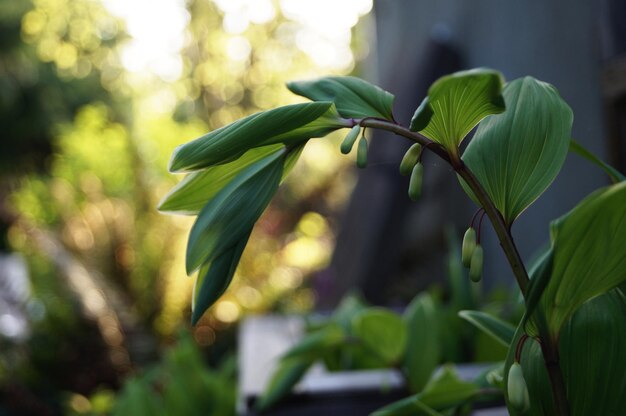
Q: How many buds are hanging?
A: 7